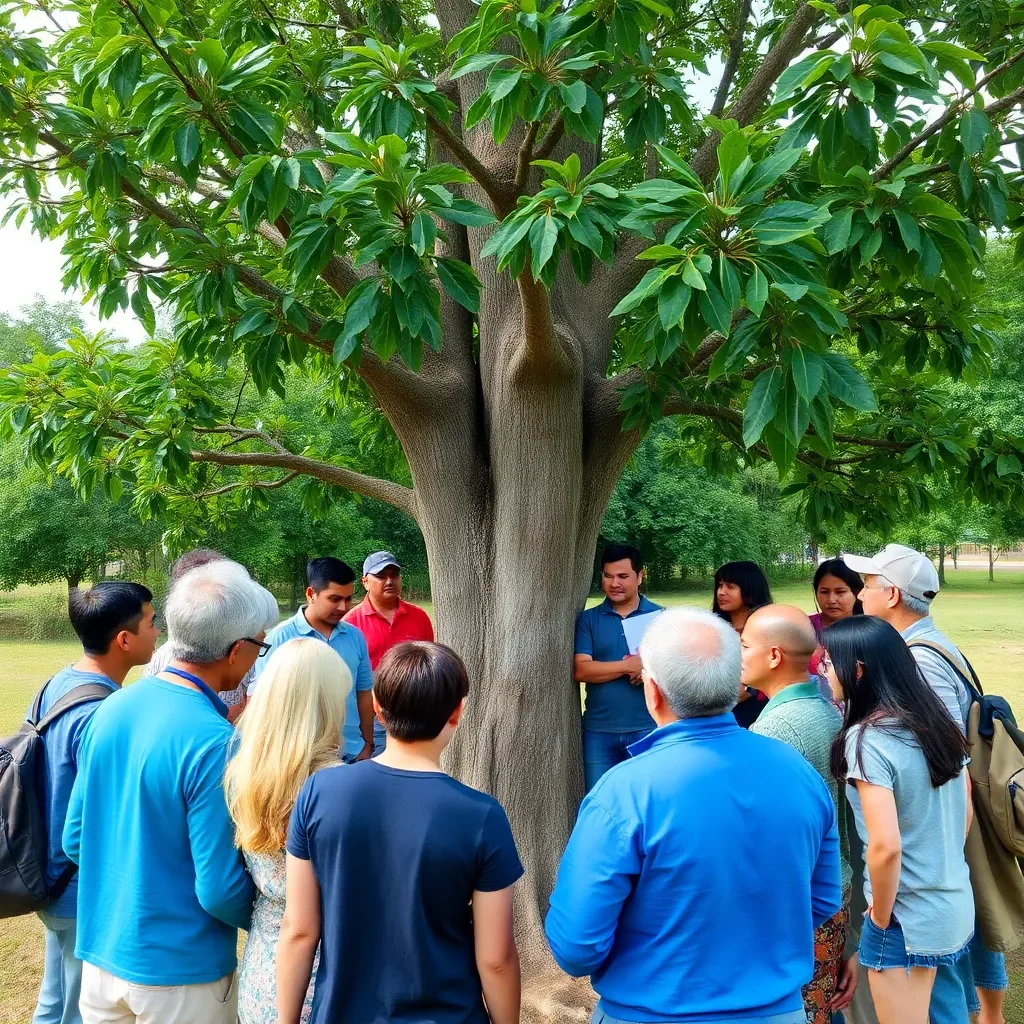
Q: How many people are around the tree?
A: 14